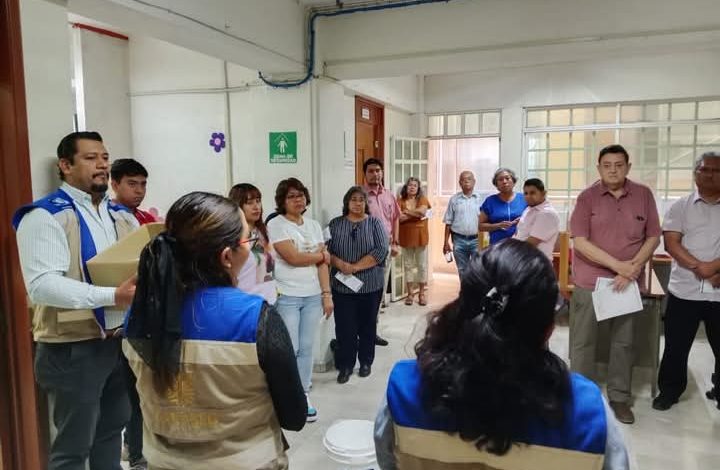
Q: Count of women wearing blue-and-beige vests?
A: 2